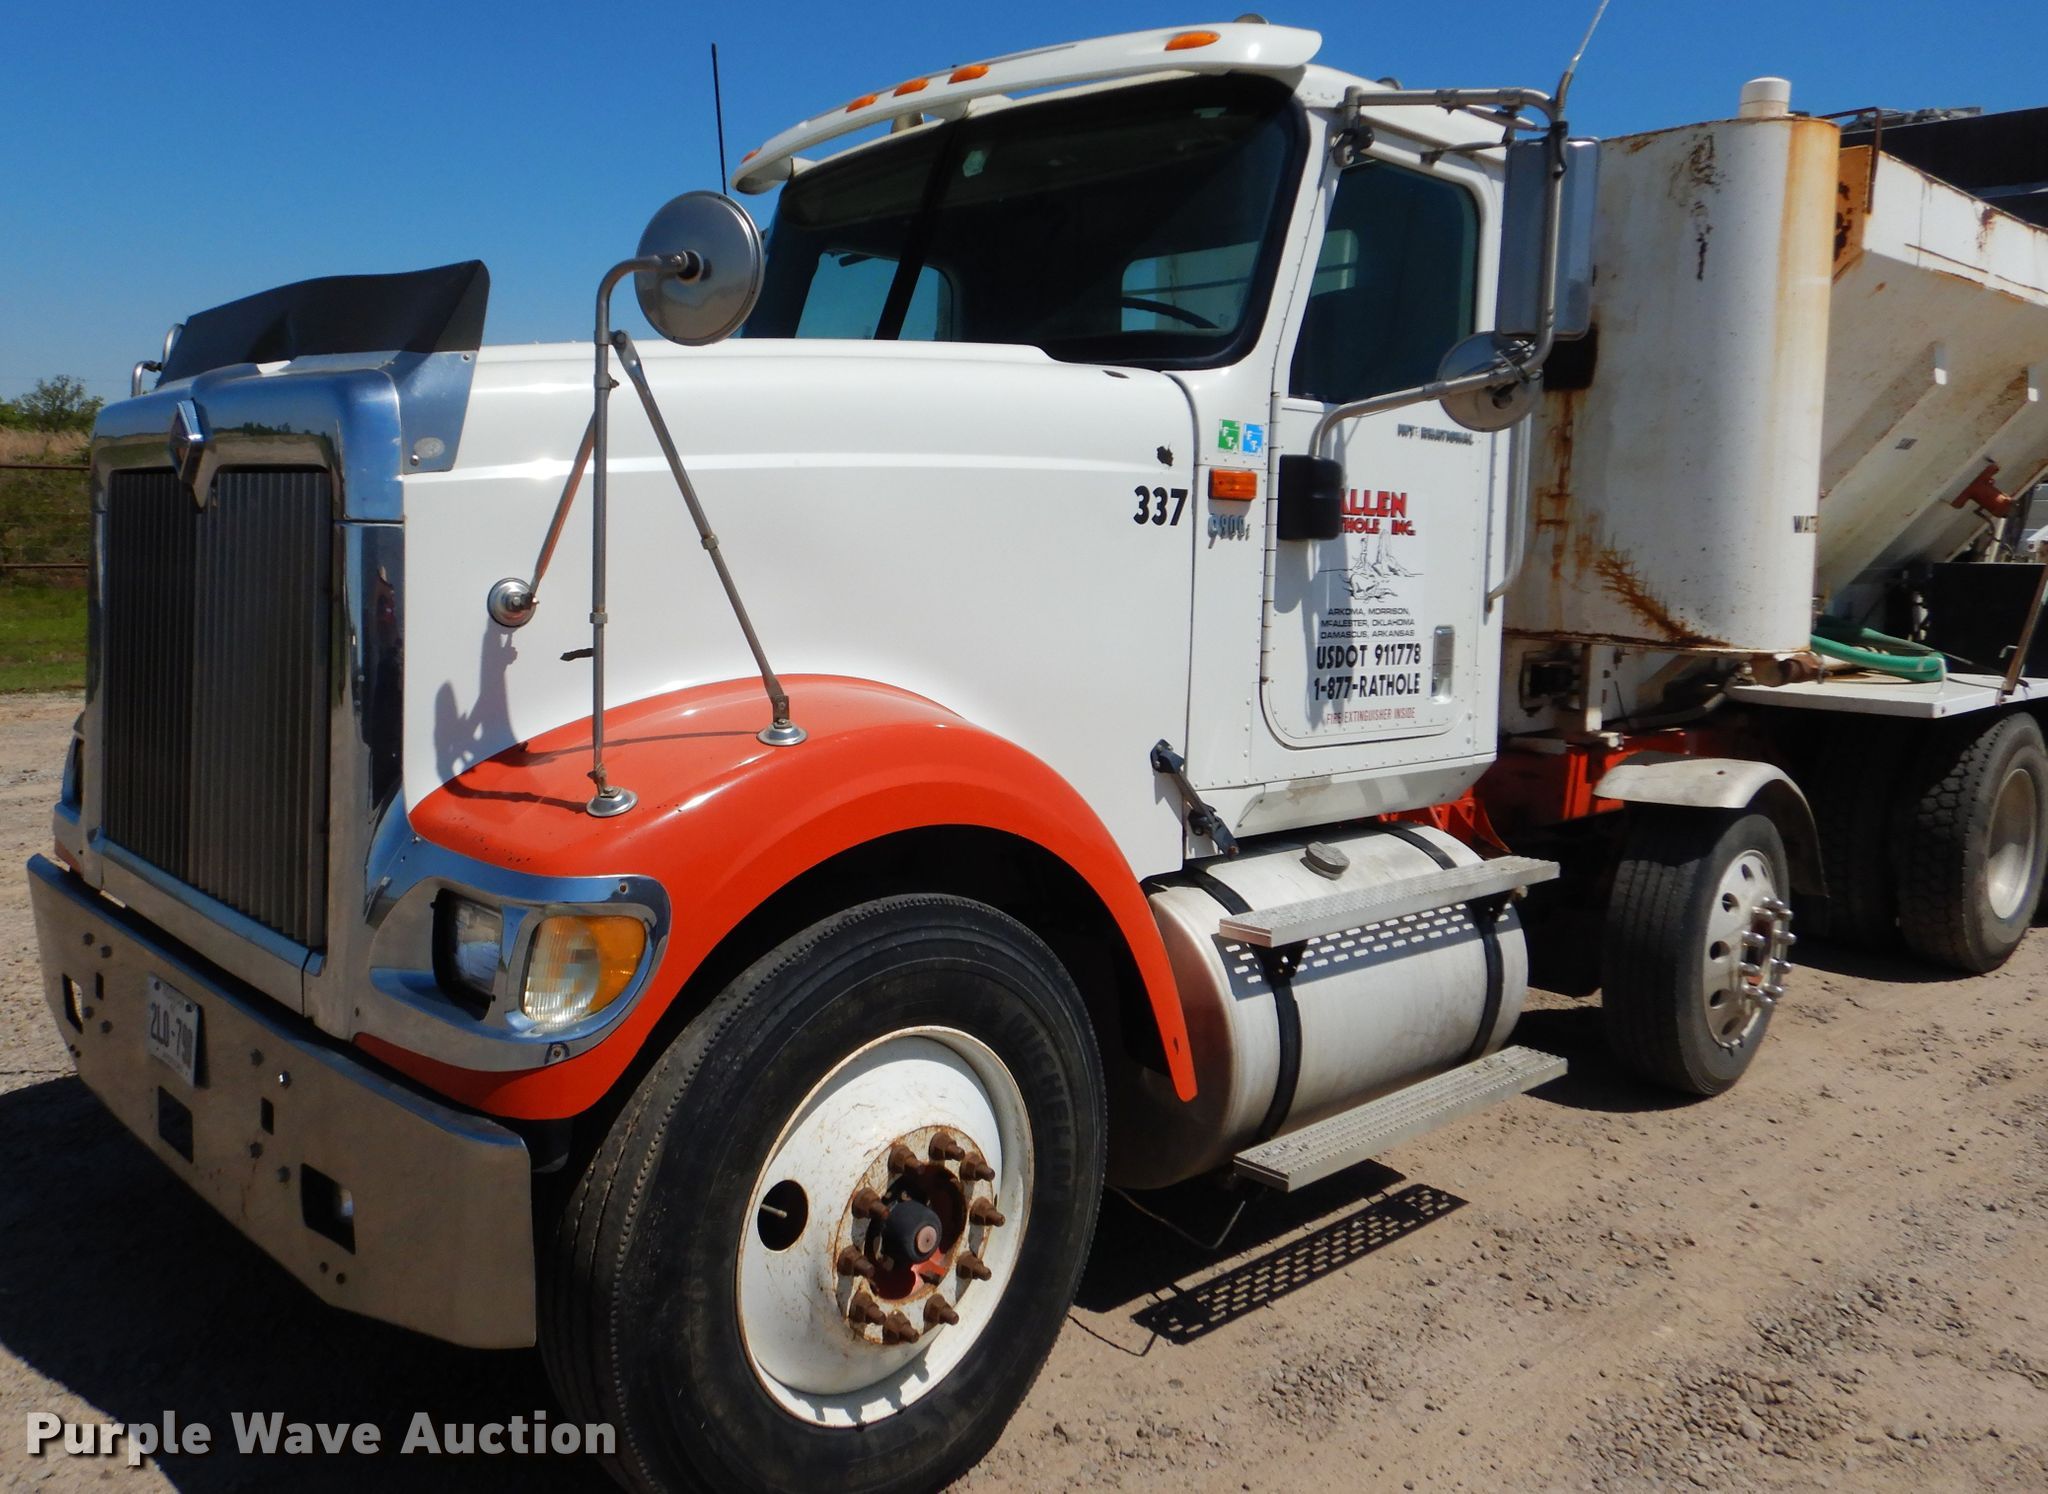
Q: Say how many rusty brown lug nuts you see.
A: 10